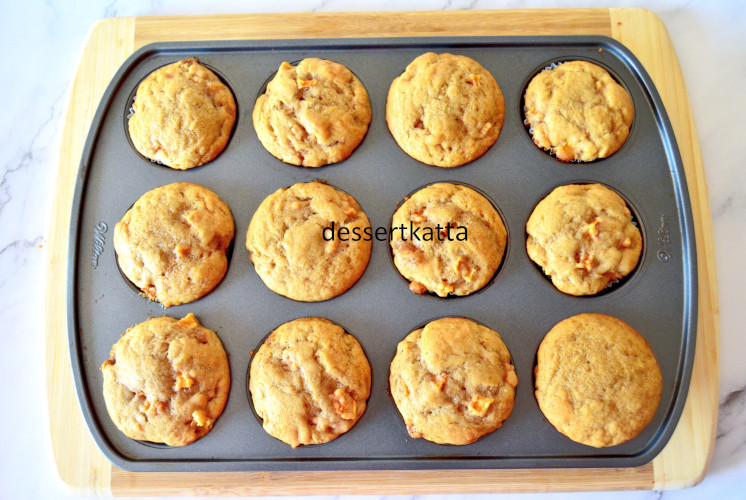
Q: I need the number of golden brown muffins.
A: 12